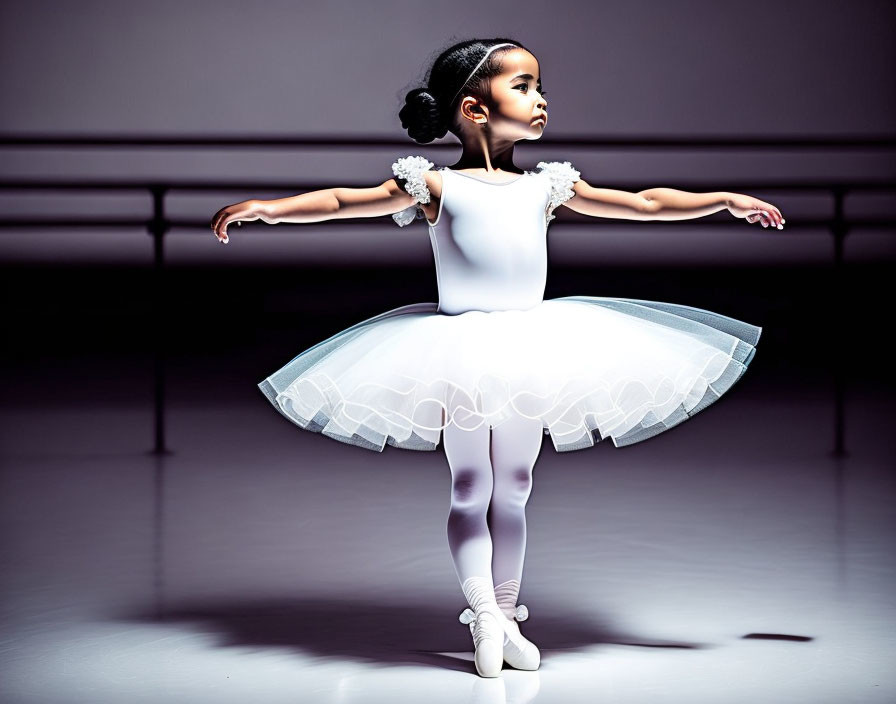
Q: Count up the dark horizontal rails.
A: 3